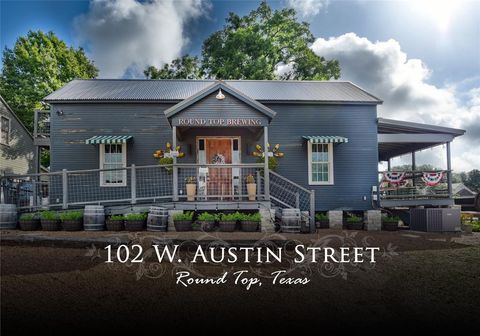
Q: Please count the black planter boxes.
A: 12